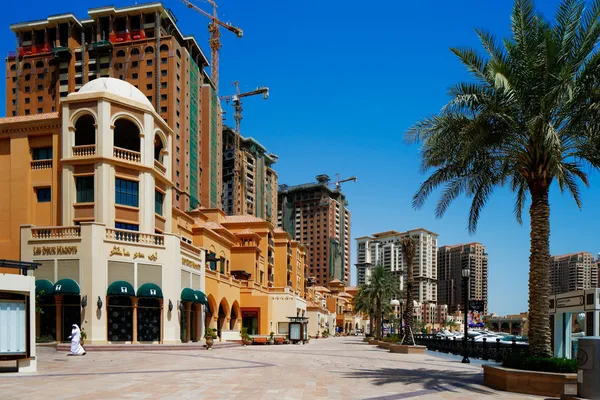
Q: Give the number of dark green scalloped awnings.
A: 6